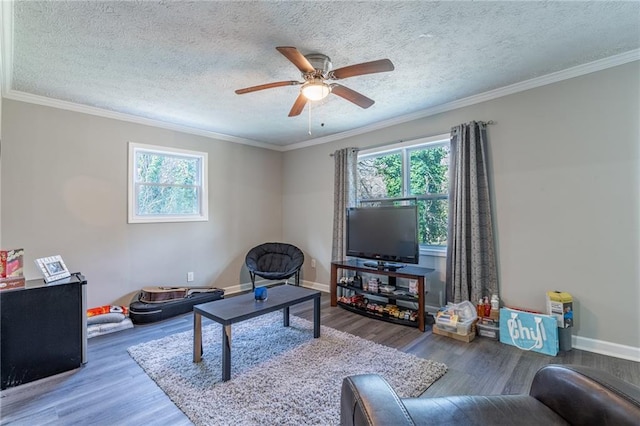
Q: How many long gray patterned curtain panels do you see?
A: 2